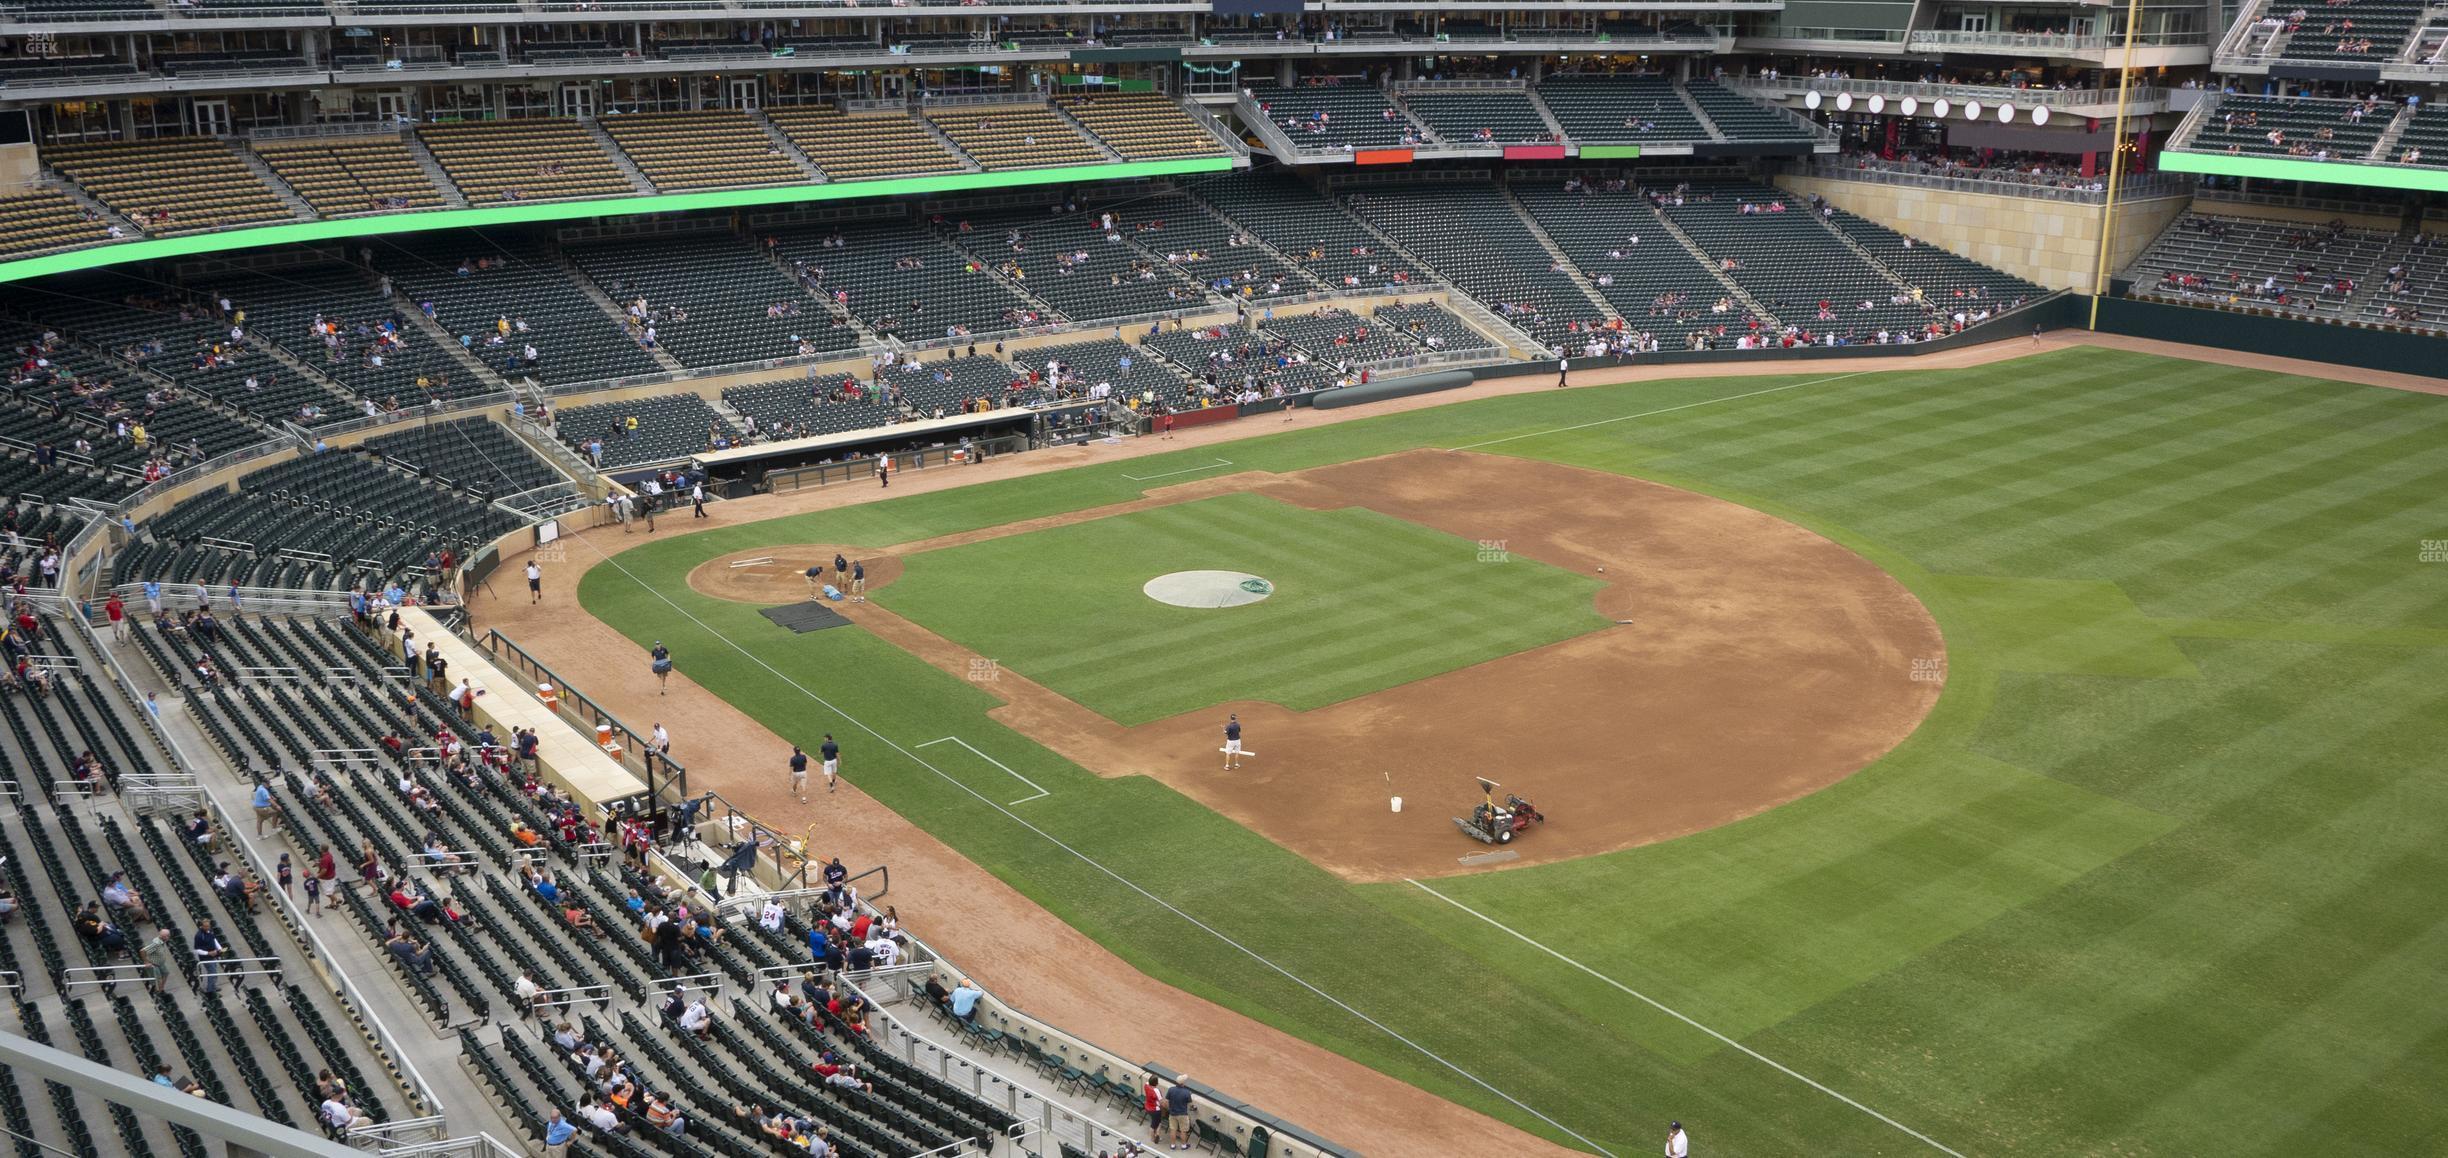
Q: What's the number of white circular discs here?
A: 8